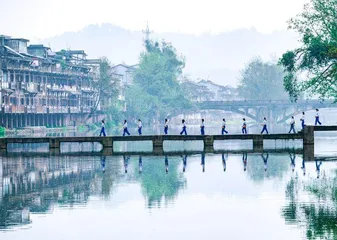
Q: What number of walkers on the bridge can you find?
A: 12